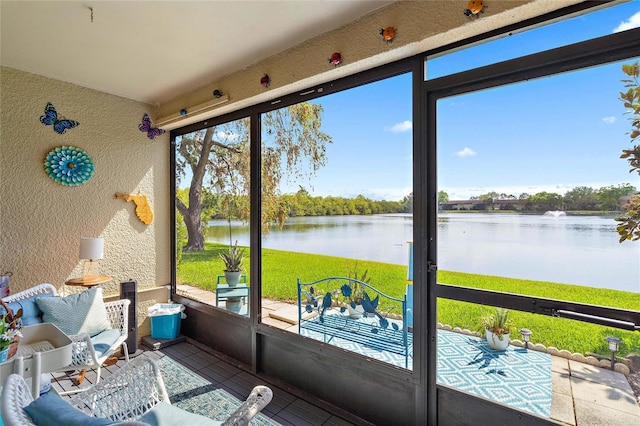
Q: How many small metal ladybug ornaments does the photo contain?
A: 6